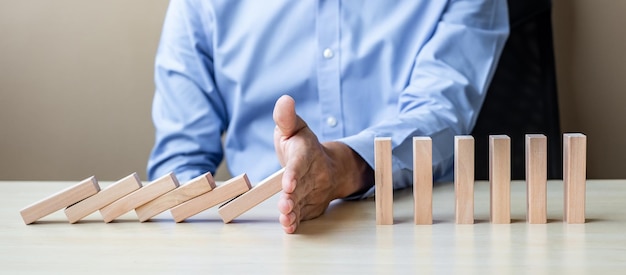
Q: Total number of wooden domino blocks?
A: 12